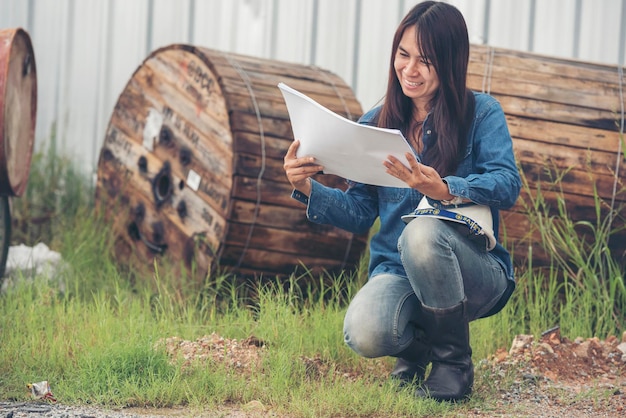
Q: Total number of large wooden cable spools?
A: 2